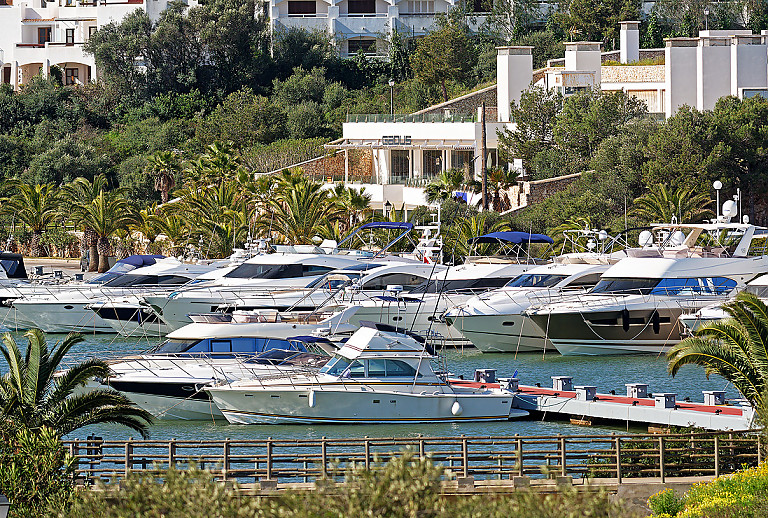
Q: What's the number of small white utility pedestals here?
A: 7